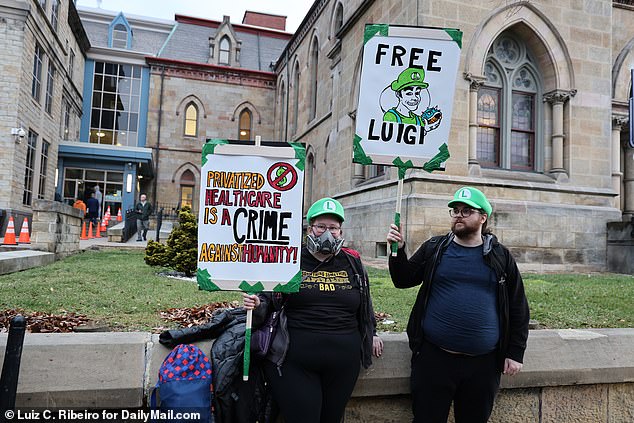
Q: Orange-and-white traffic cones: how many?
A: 6